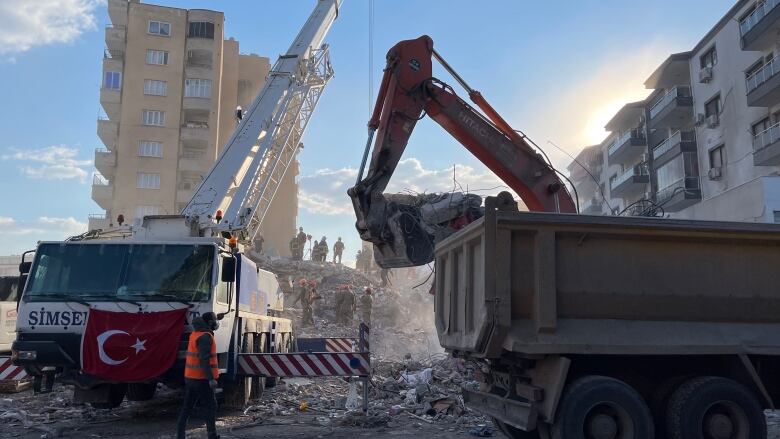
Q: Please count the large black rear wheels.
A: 2